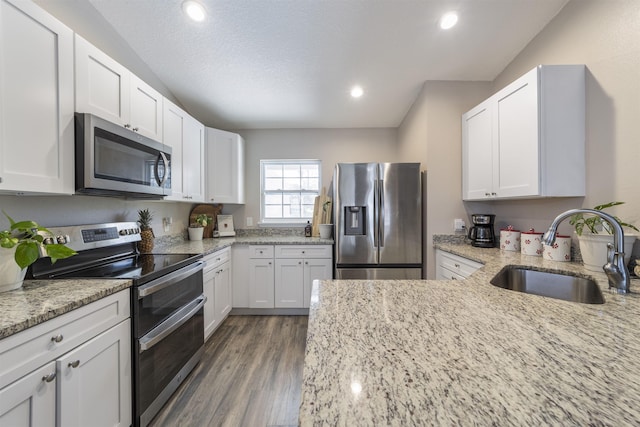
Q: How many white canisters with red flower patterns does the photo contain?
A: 3